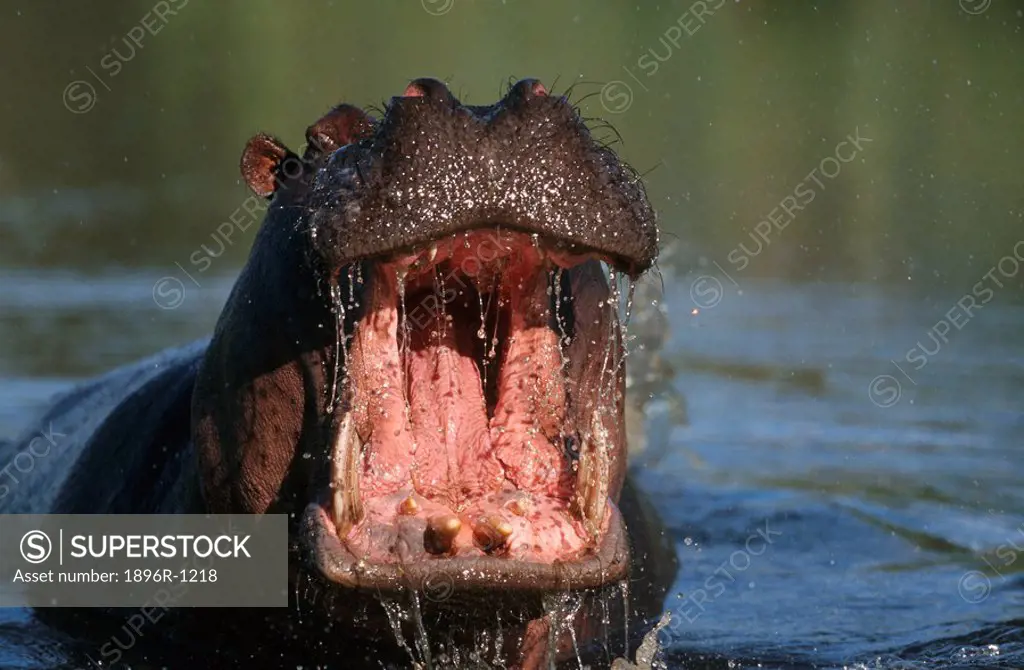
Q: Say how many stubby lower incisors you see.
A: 4